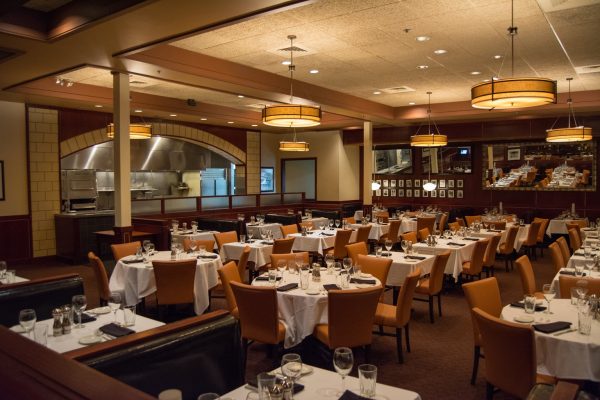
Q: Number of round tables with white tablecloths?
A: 3